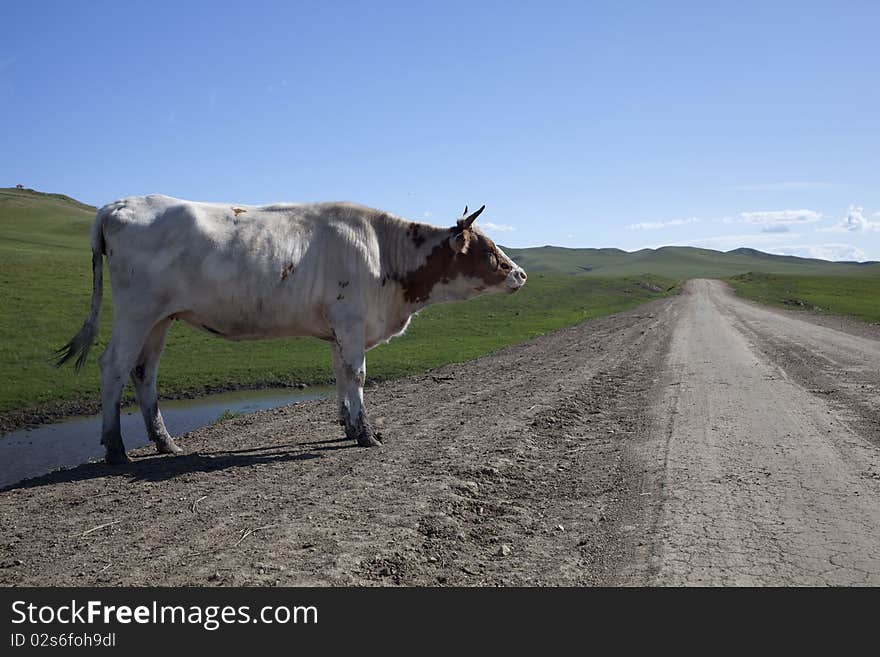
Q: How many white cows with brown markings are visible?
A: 1